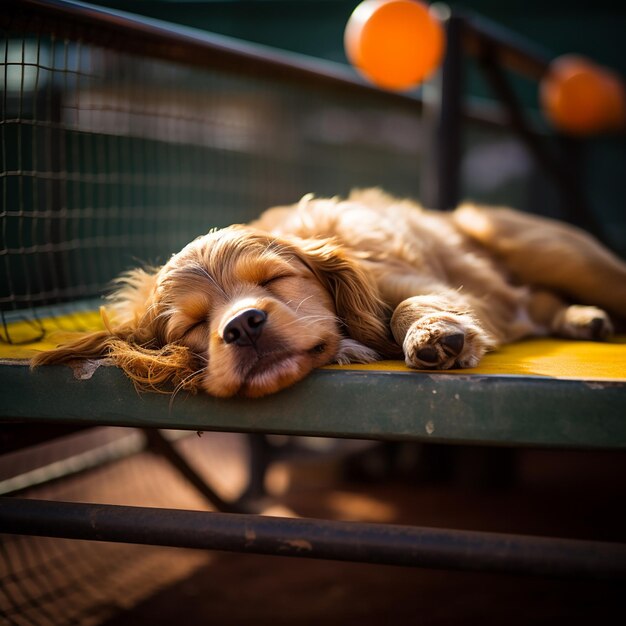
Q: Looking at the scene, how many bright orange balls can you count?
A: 2